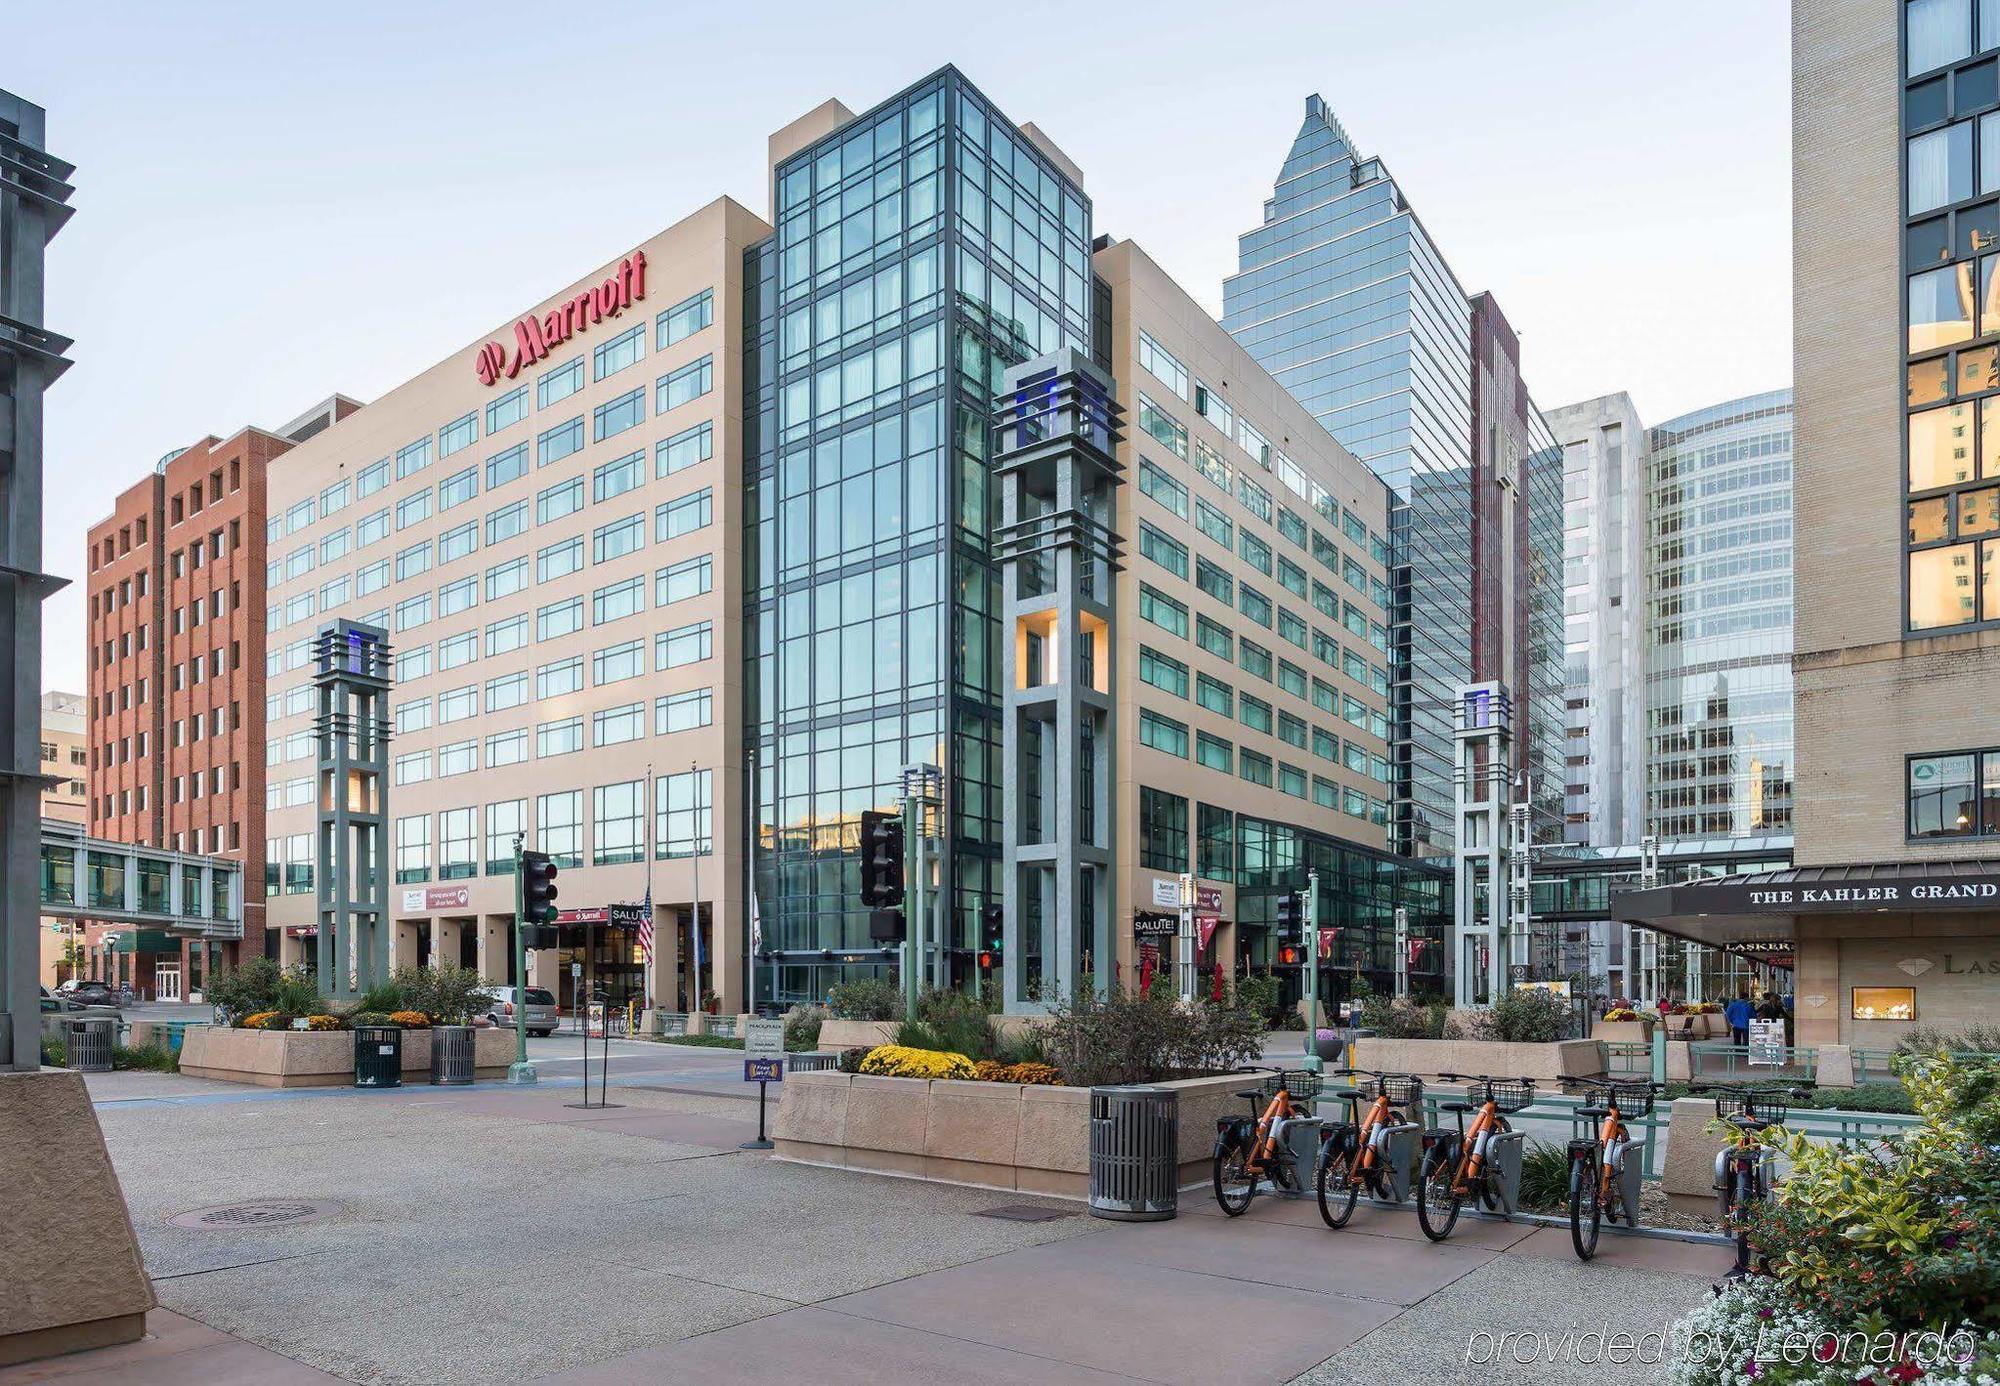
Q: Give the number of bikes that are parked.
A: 5